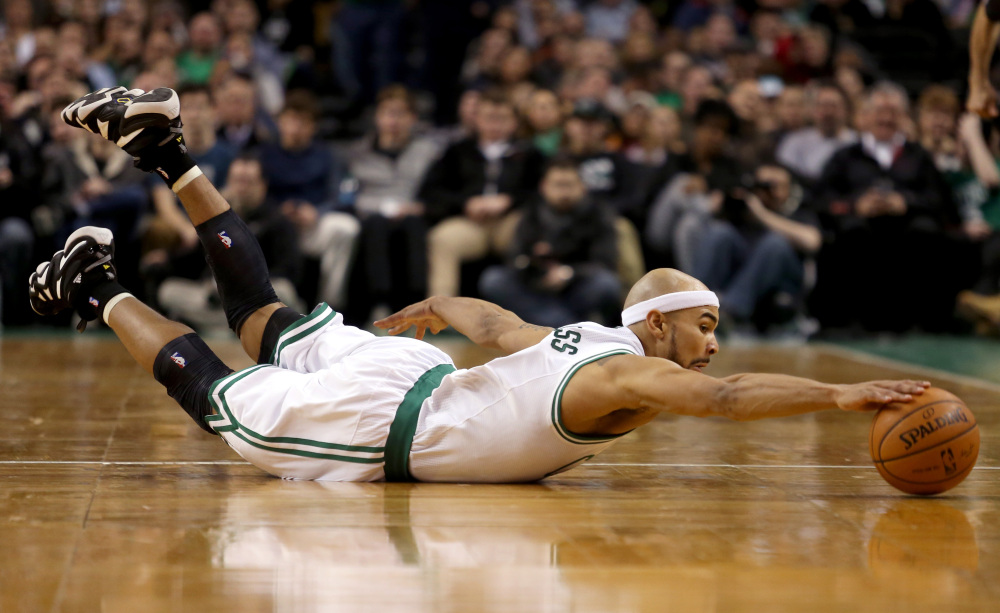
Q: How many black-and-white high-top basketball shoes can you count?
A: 2